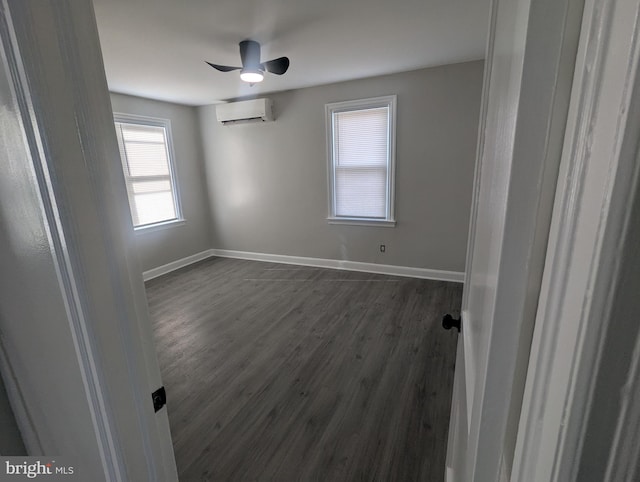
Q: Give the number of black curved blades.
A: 2